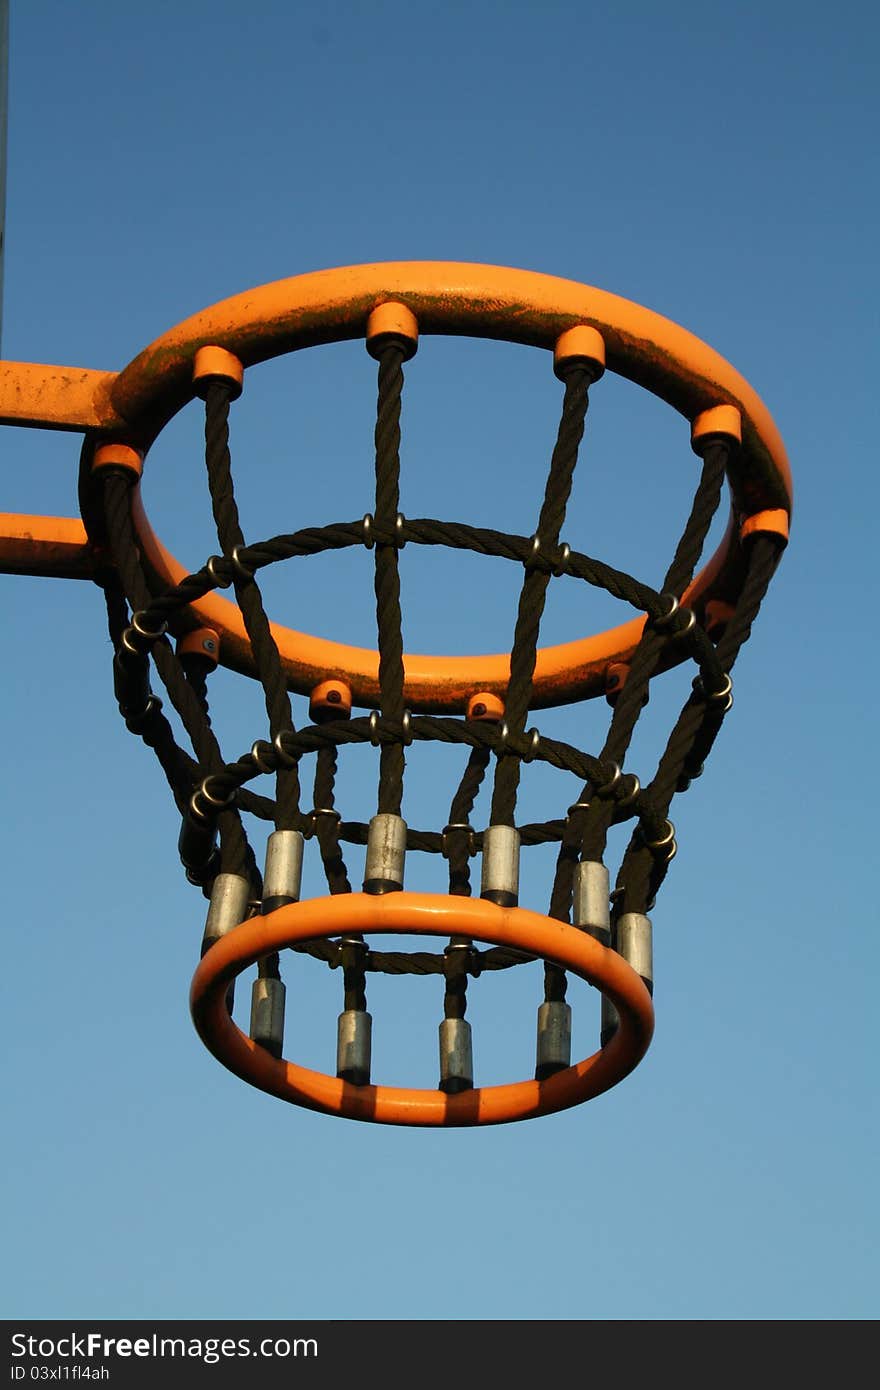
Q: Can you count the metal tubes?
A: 11